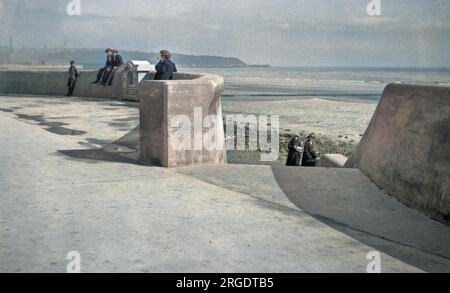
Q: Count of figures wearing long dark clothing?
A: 2